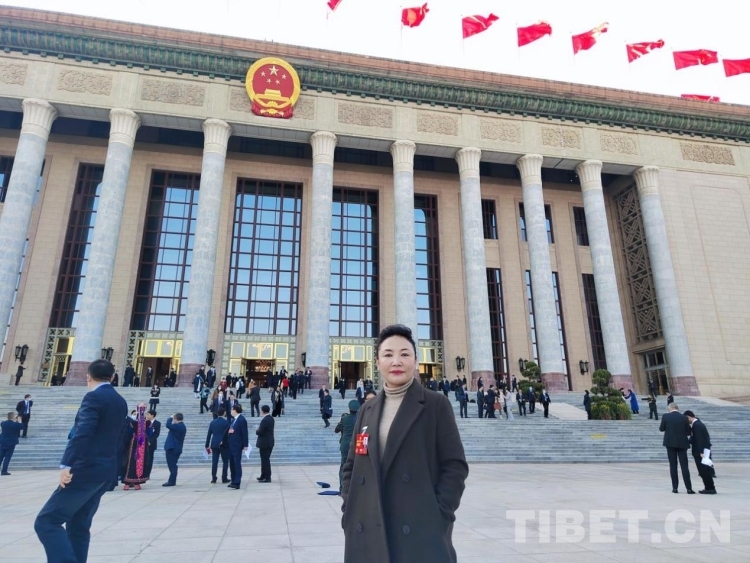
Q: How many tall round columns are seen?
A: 9